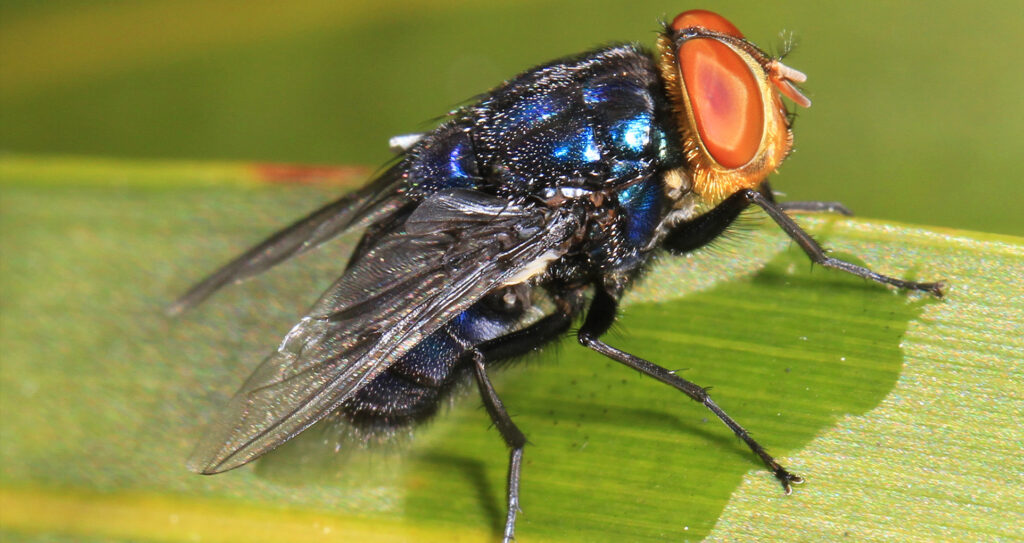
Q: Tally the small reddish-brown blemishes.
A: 1